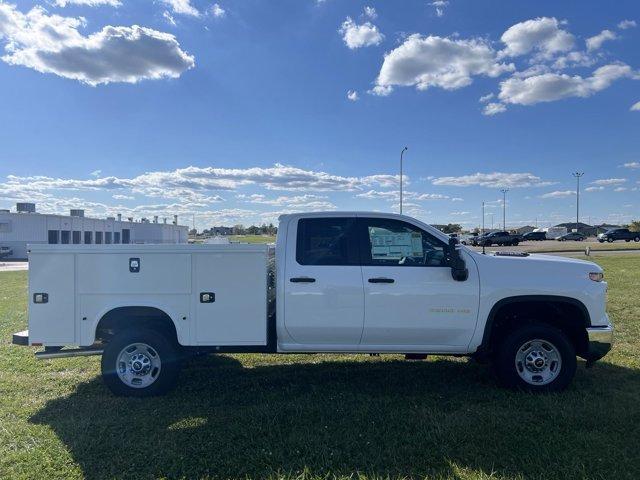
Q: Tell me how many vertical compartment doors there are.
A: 2